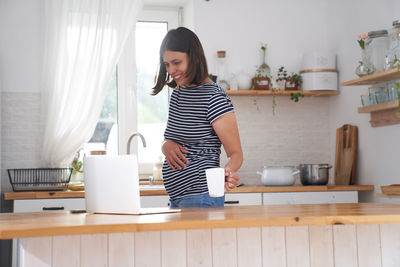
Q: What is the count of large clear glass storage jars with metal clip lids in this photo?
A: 2